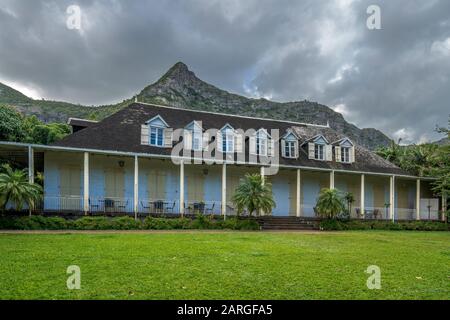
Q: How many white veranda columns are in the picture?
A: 12